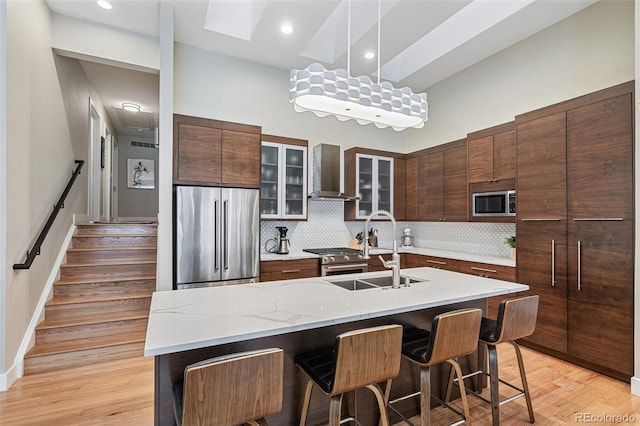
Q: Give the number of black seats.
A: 4